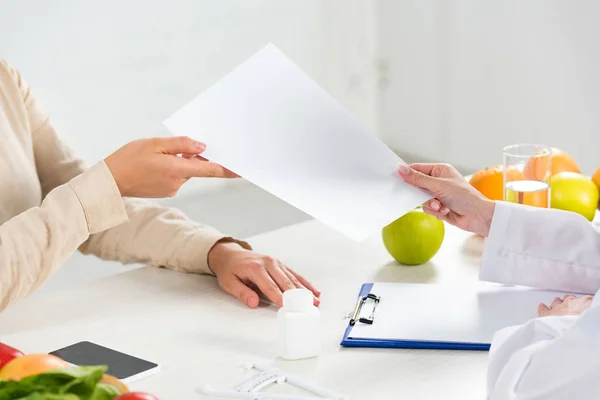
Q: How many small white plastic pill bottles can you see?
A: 1